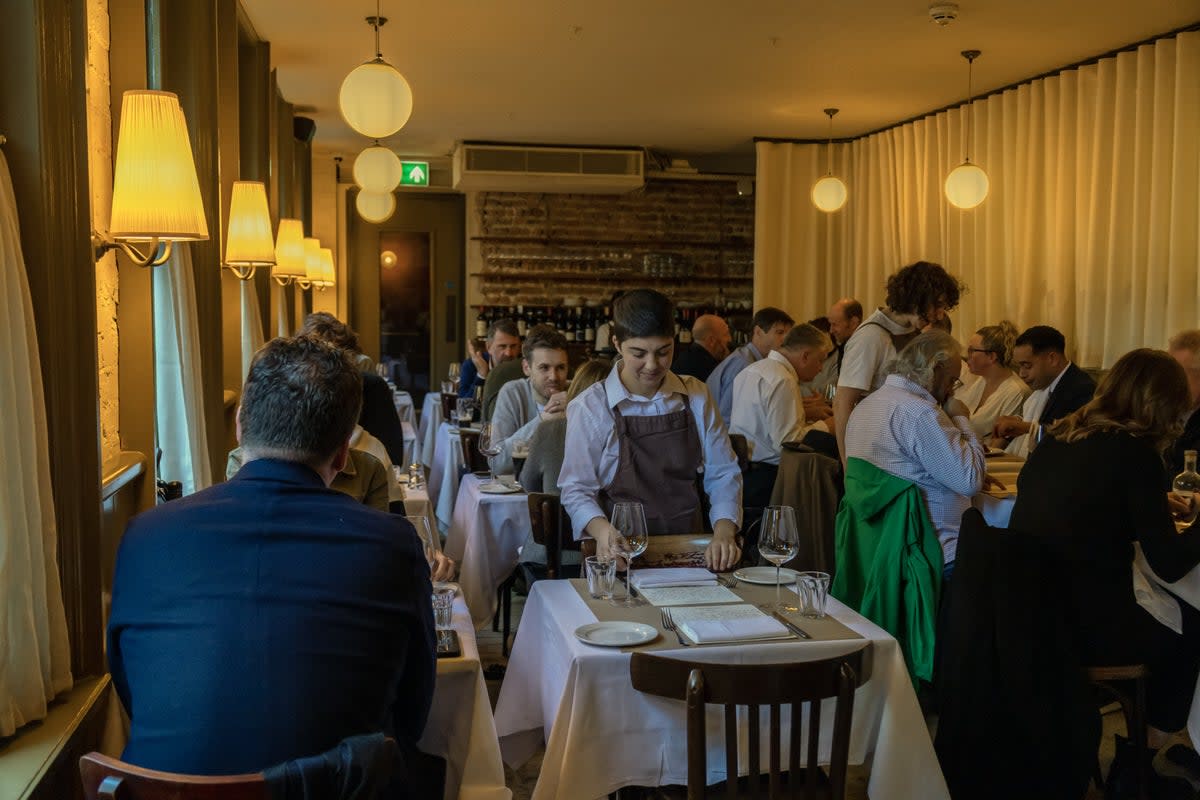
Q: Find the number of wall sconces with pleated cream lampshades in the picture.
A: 5